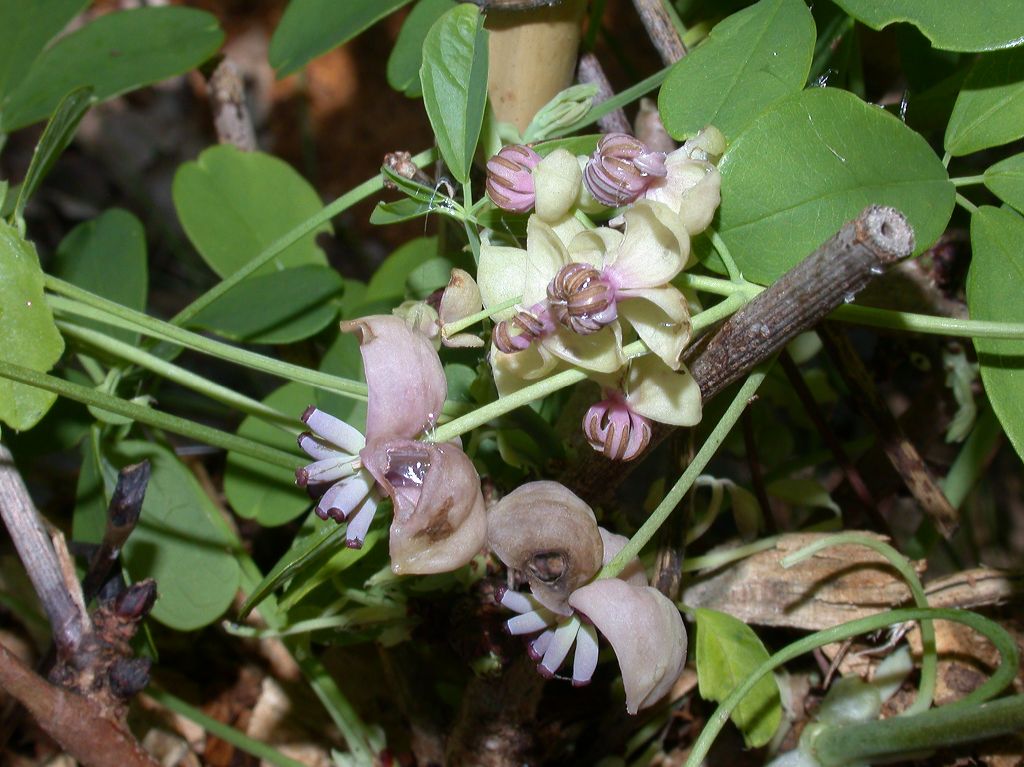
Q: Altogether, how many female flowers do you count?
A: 2